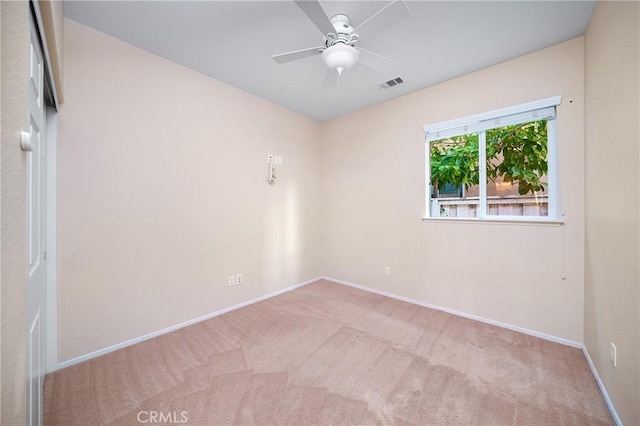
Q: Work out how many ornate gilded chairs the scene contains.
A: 0